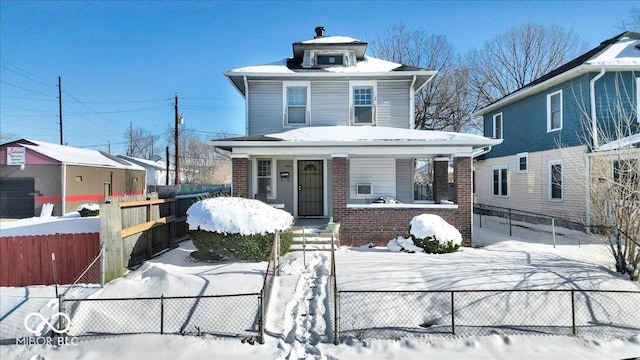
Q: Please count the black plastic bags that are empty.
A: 0